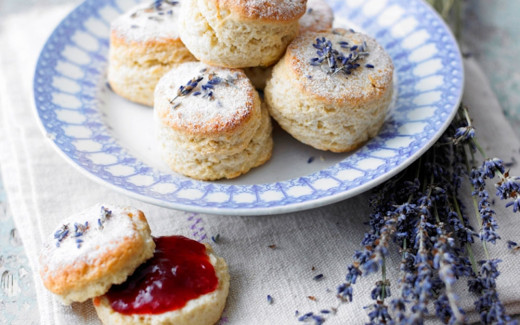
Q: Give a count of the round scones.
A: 6